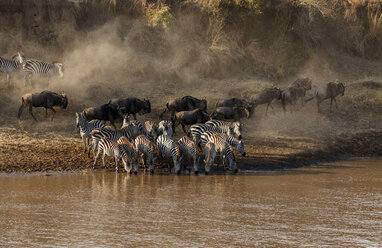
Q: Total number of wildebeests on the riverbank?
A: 11